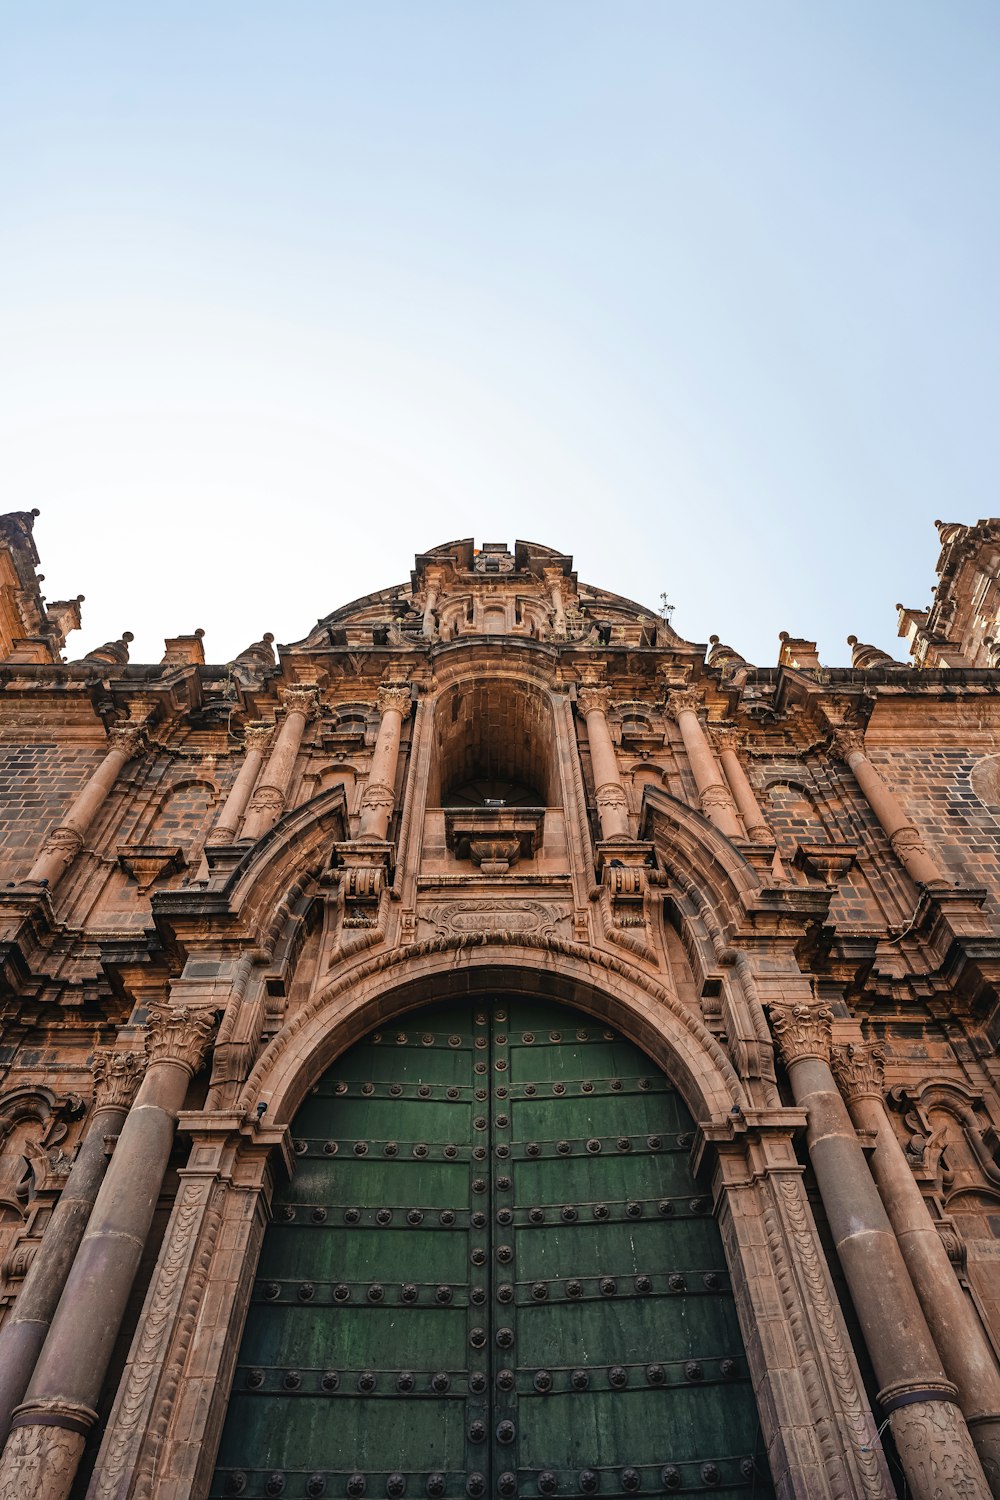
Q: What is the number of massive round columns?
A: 4